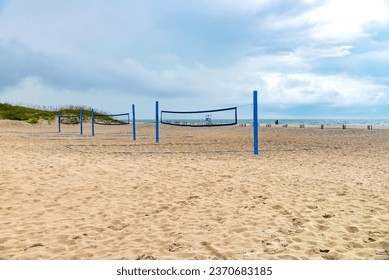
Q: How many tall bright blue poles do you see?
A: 6